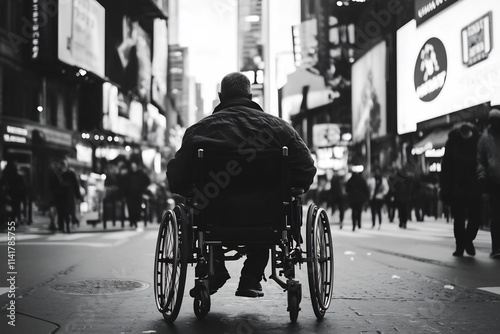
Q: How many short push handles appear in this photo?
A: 2